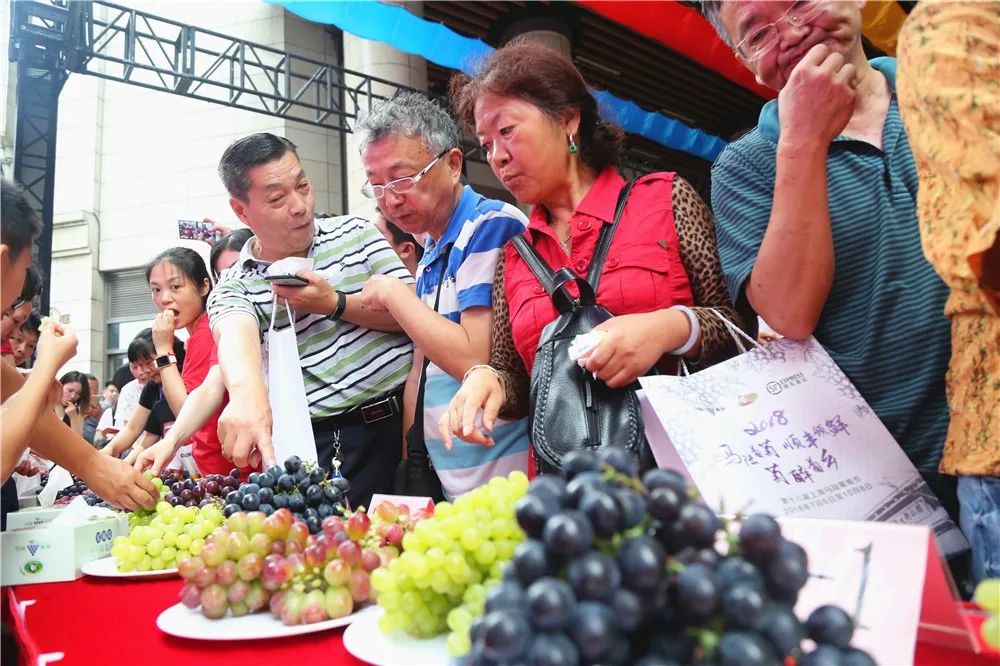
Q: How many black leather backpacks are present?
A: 1